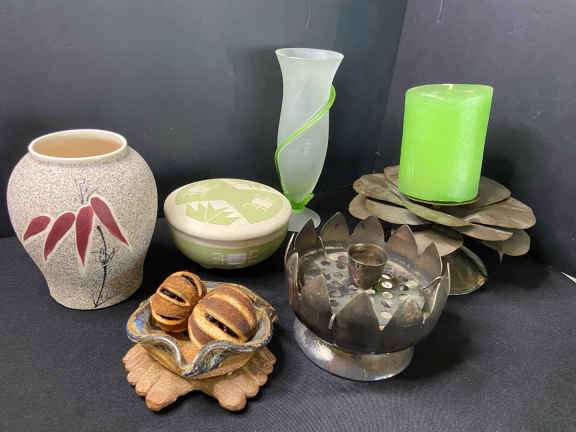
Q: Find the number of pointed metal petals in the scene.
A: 12